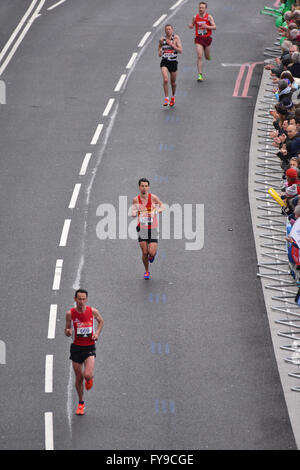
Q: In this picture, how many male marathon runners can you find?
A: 4